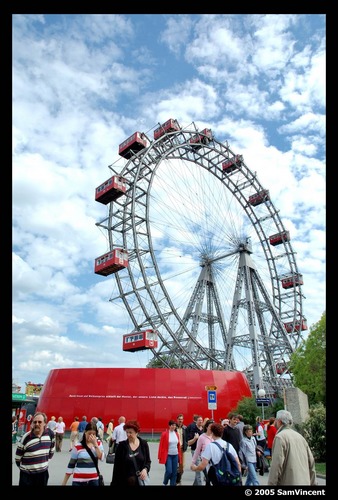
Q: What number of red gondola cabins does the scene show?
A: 12